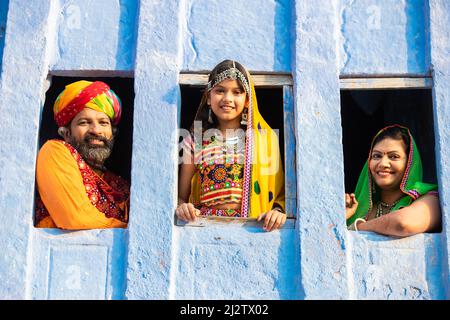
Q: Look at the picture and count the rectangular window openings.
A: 3